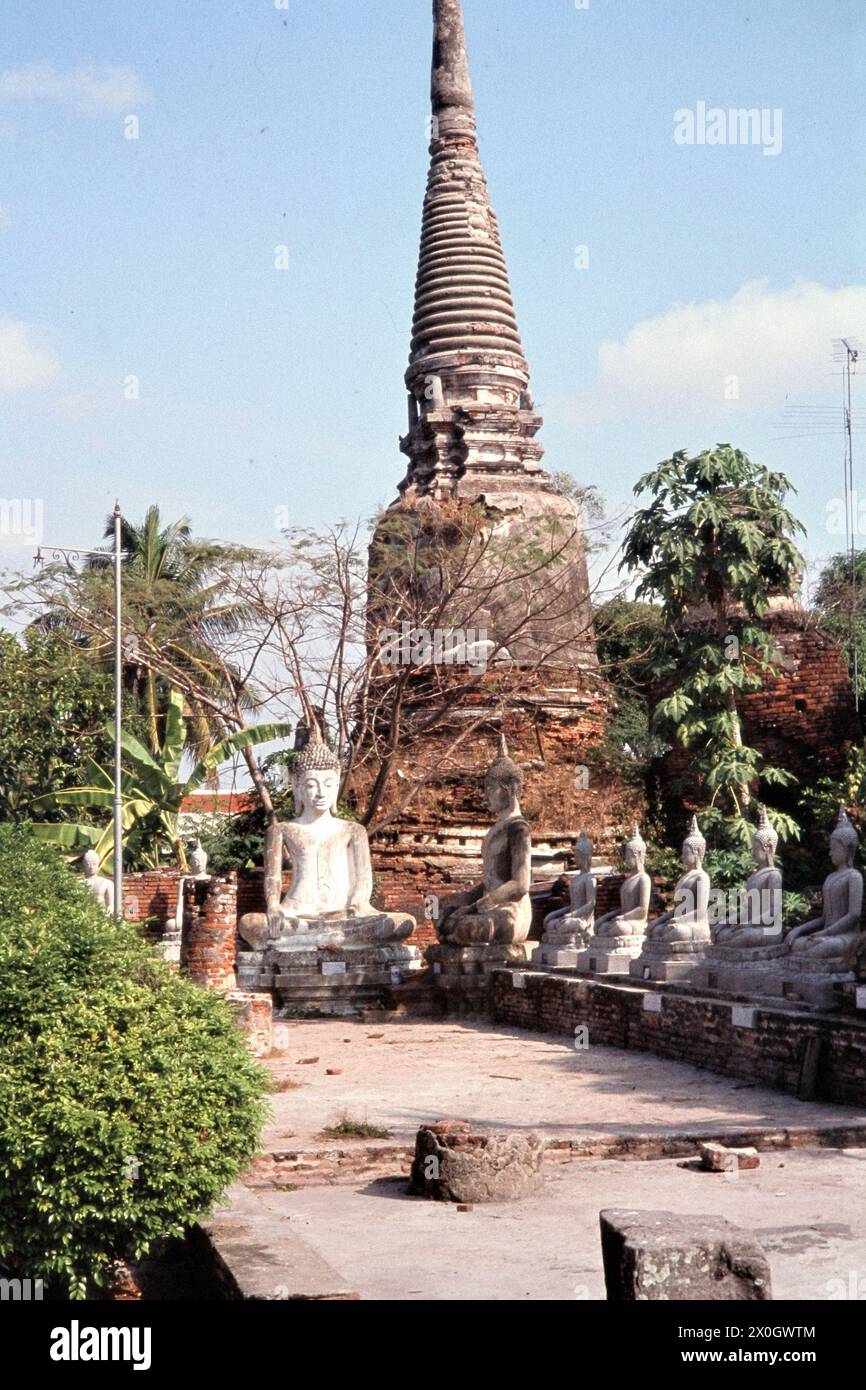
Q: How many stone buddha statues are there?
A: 9